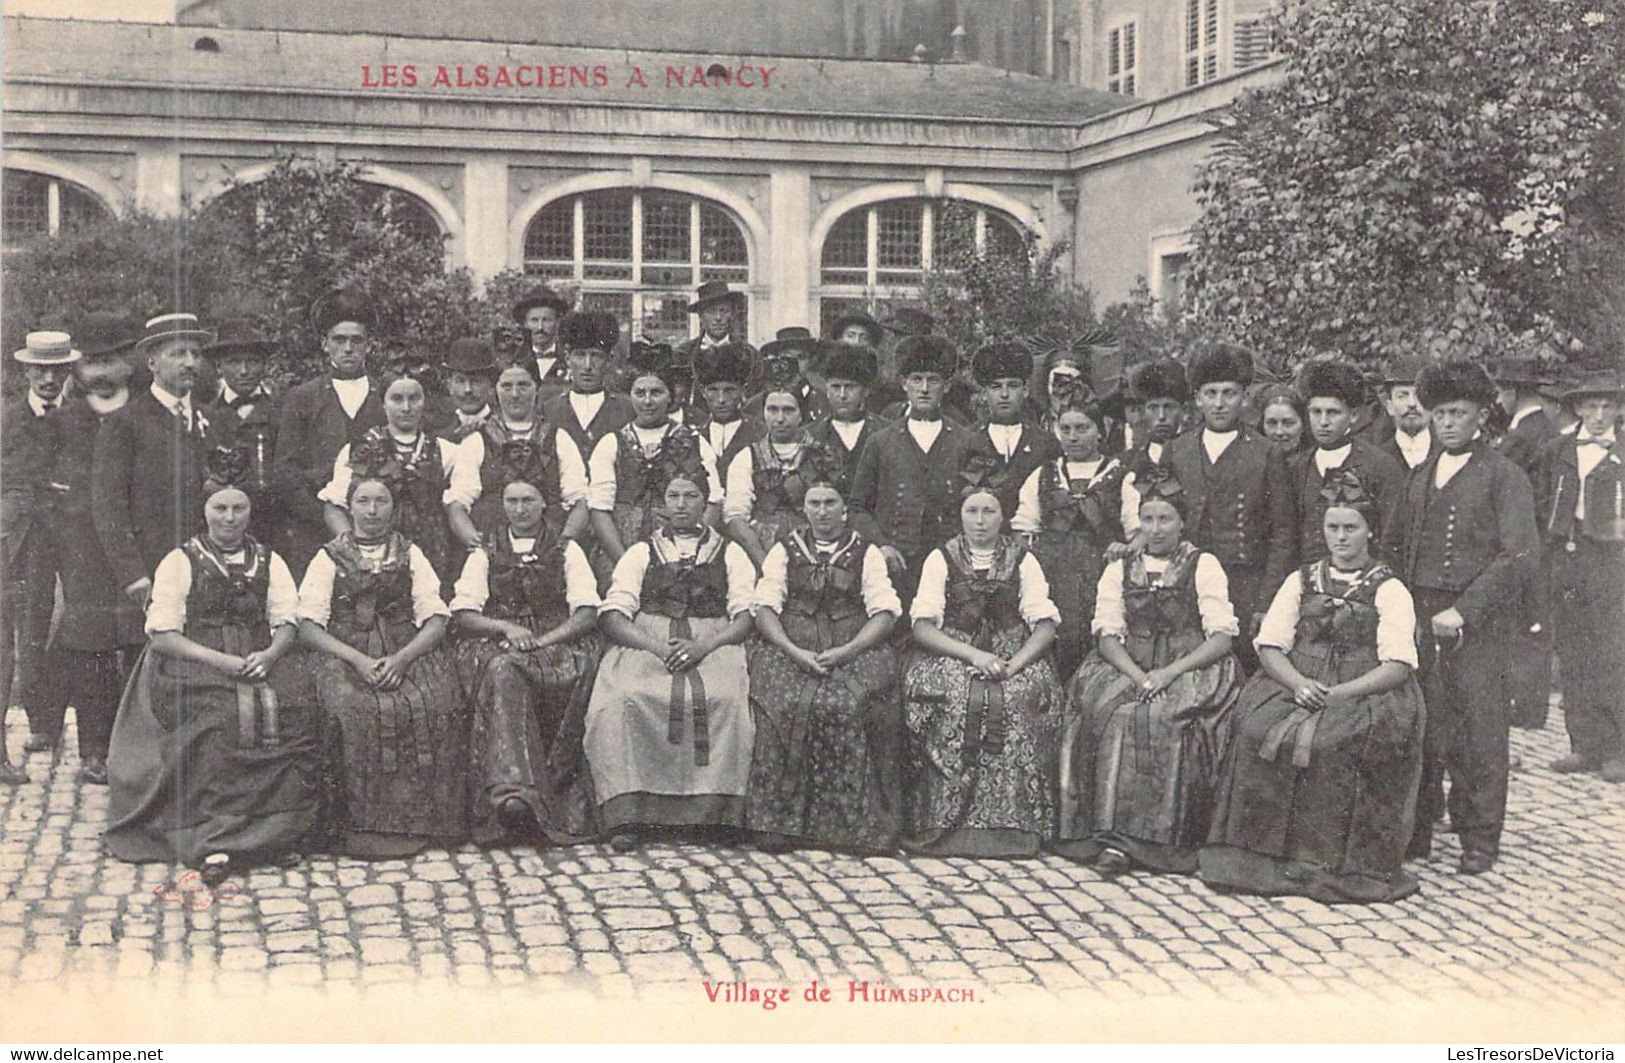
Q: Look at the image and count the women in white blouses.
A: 13